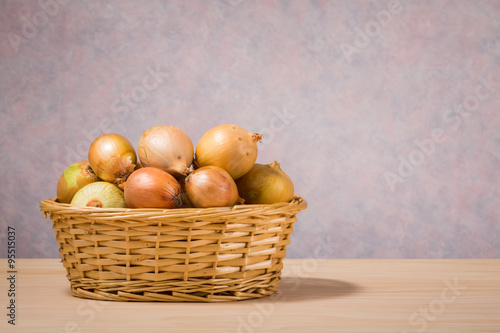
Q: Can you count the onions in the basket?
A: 8